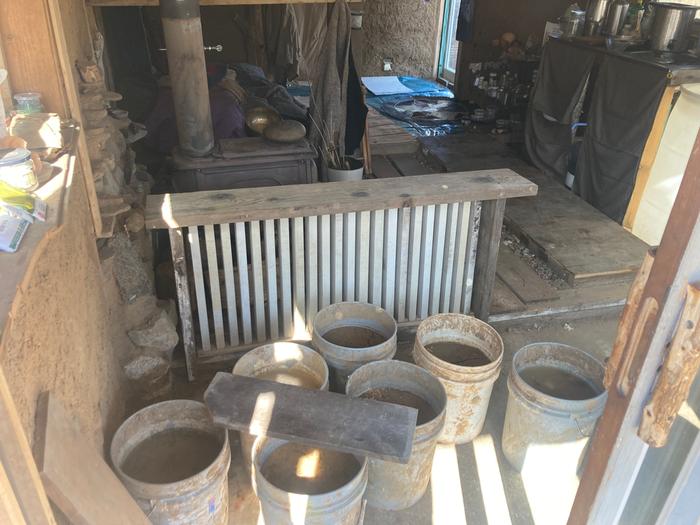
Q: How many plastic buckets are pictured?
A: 7